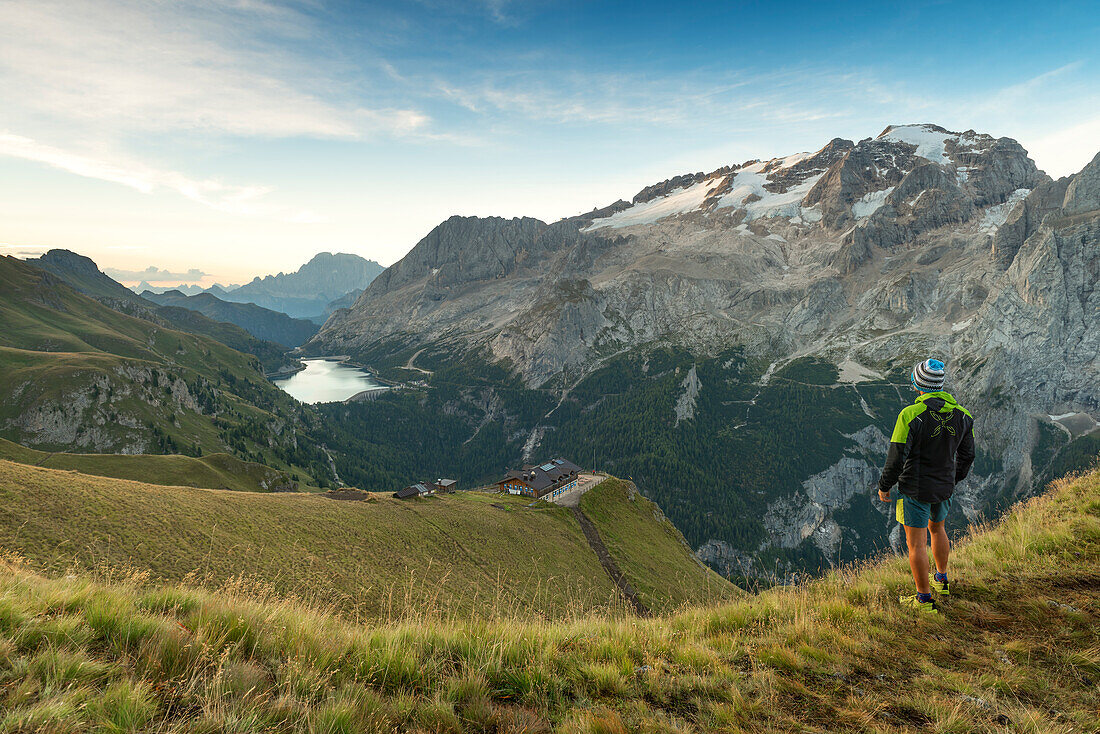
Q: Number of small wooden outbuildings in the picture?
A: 2